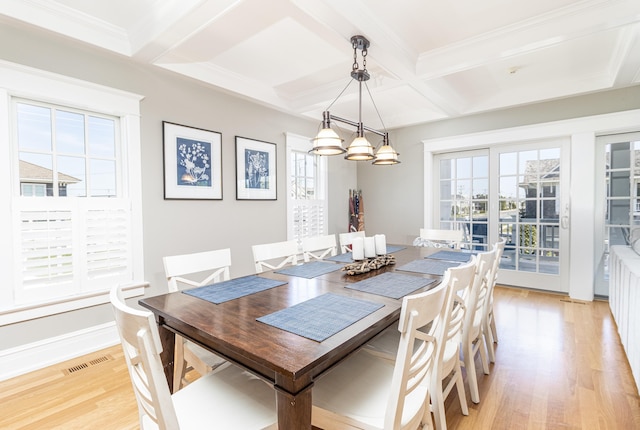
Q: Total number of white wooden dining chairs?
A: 10